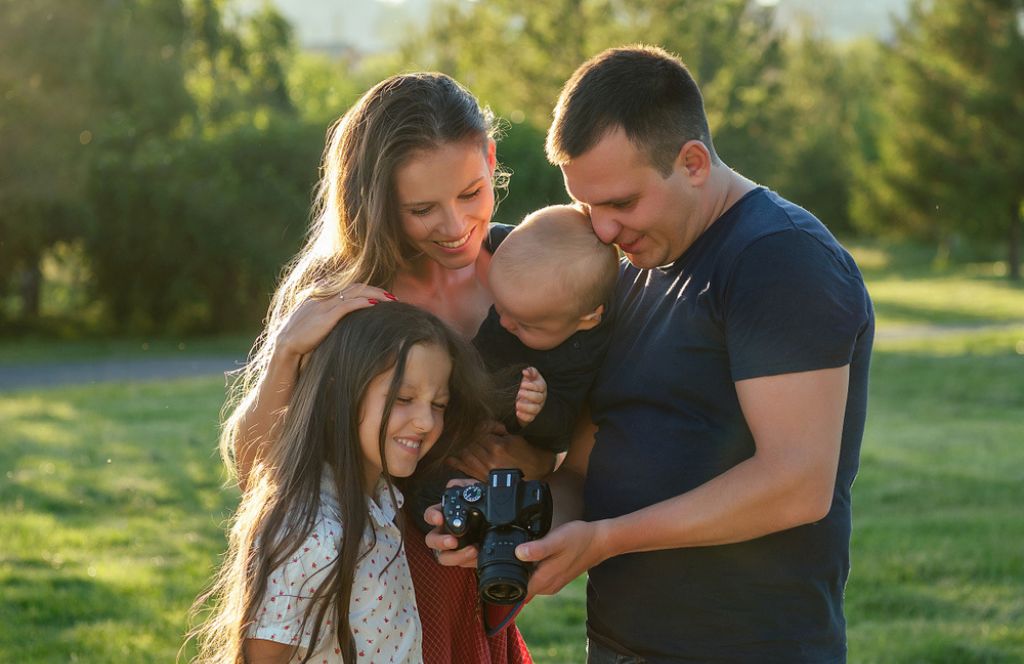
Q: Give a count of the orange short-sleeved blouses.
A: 0